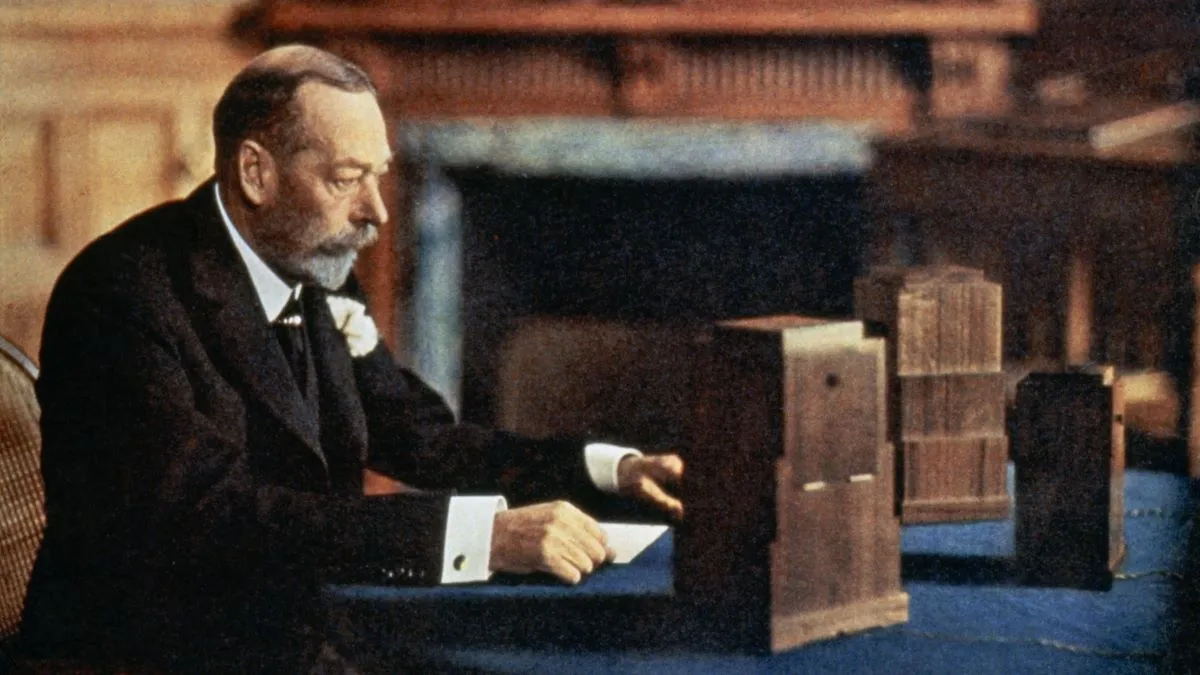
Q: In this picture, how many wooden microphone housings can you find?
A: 3